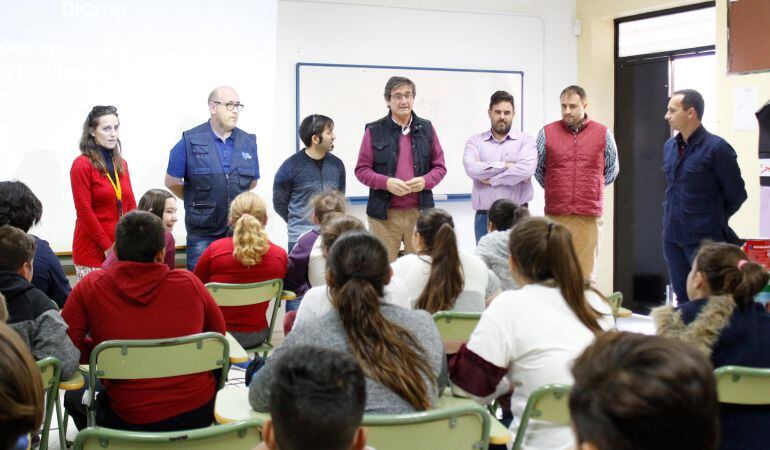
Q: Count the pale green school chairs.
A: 9